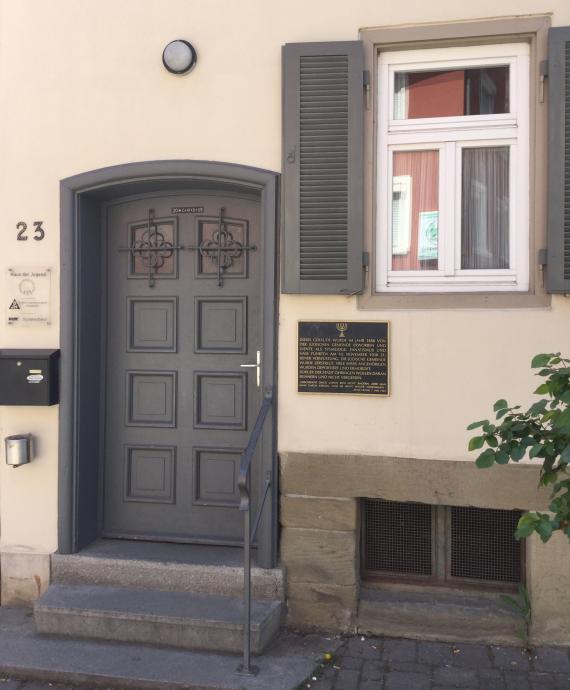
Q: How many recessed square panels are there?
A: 6